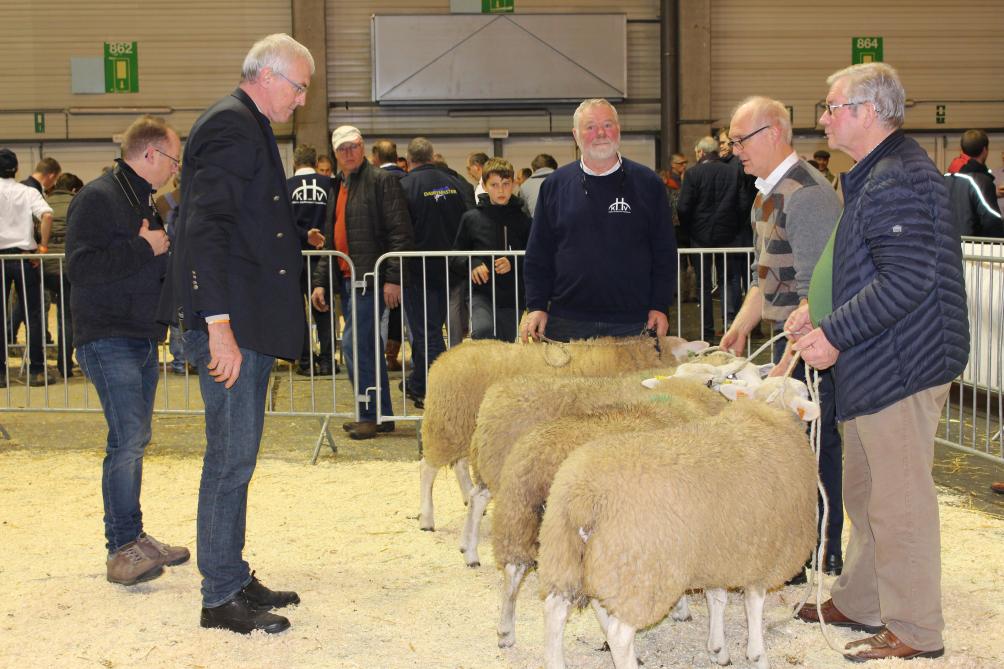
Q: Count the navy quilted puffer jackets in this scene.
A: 1